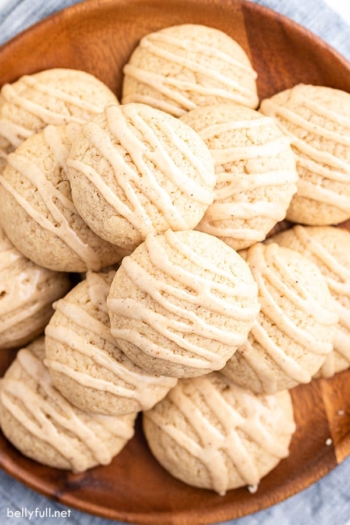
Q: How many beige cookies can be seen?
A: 13